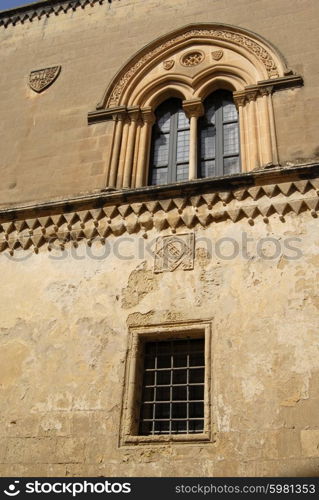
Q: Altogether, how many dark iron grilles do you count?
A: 1